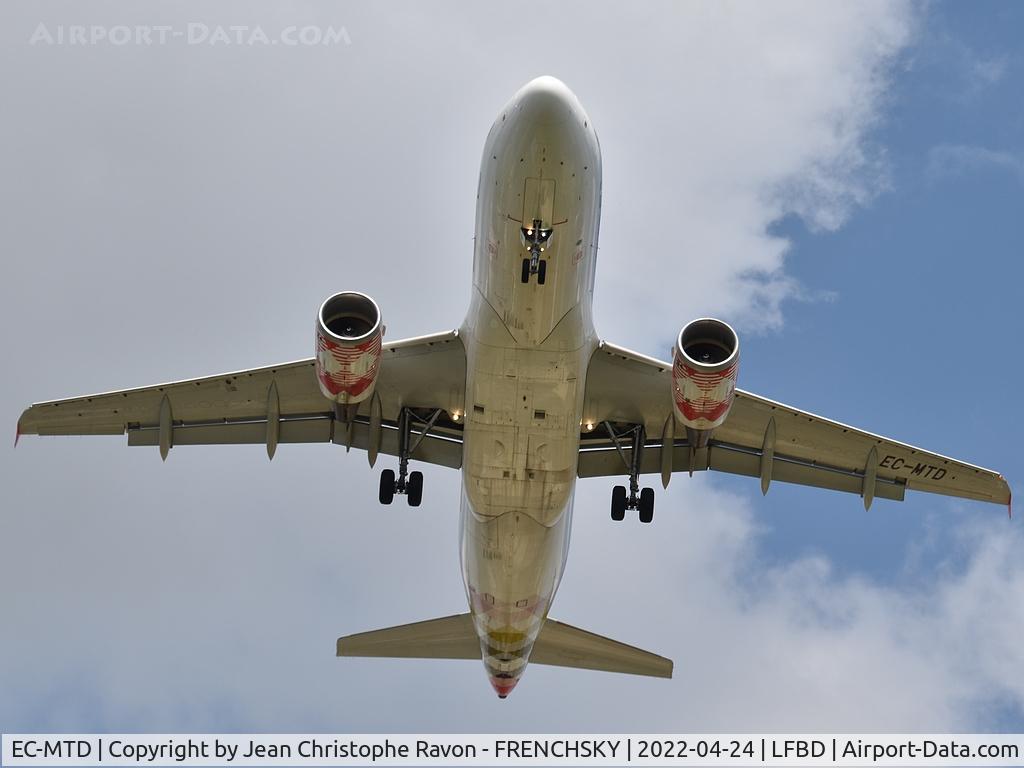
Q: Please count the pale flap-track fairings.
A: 6